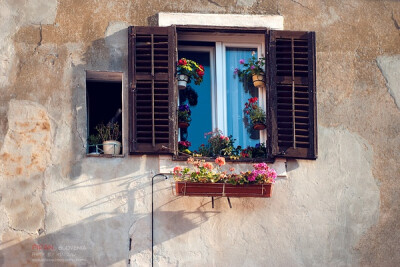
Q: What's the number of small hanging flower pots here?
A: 4